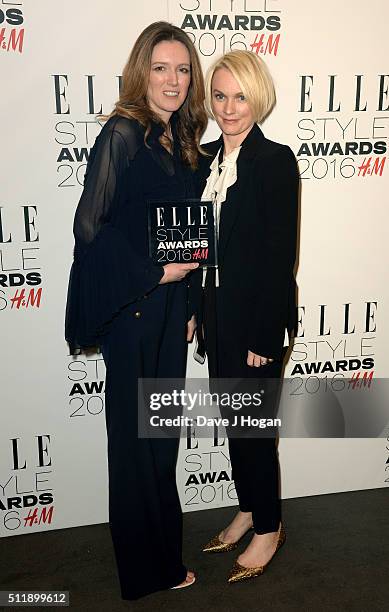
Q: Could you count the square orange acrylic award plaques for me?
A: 0